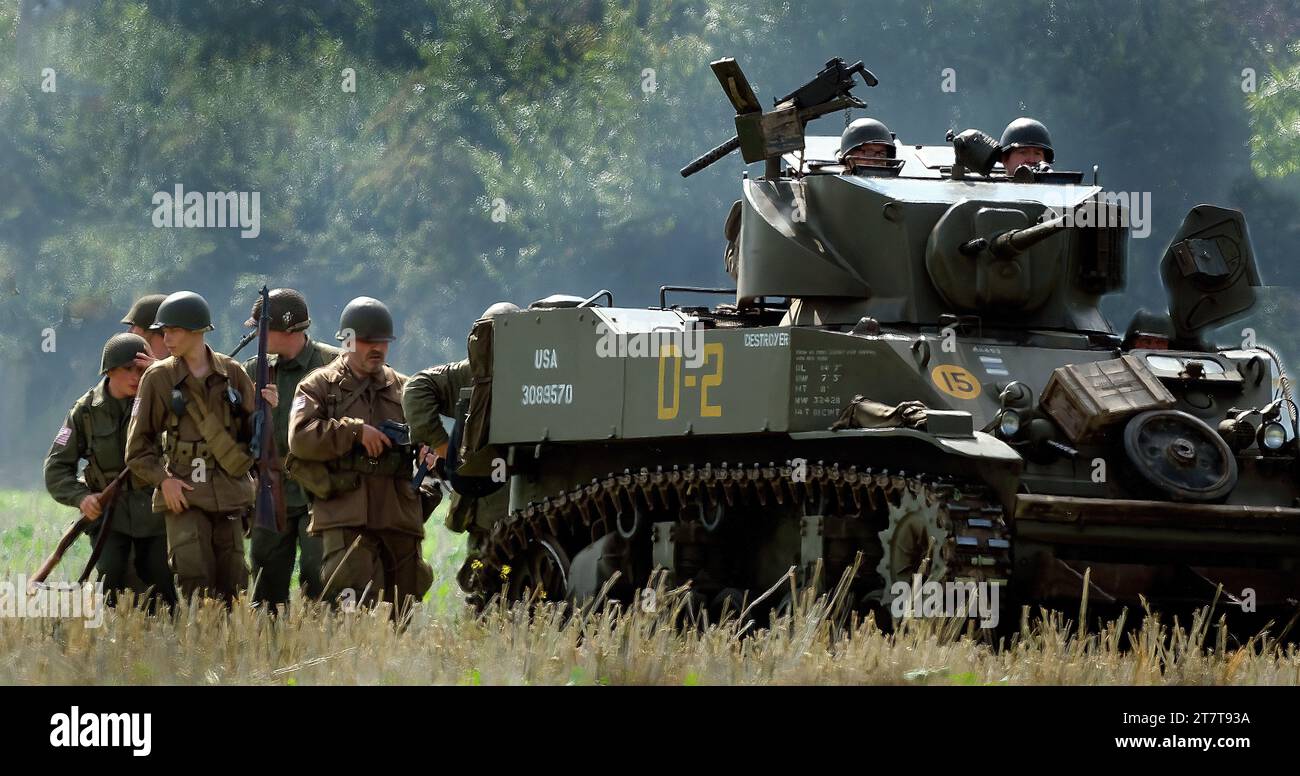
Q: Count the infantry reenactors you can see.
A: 6